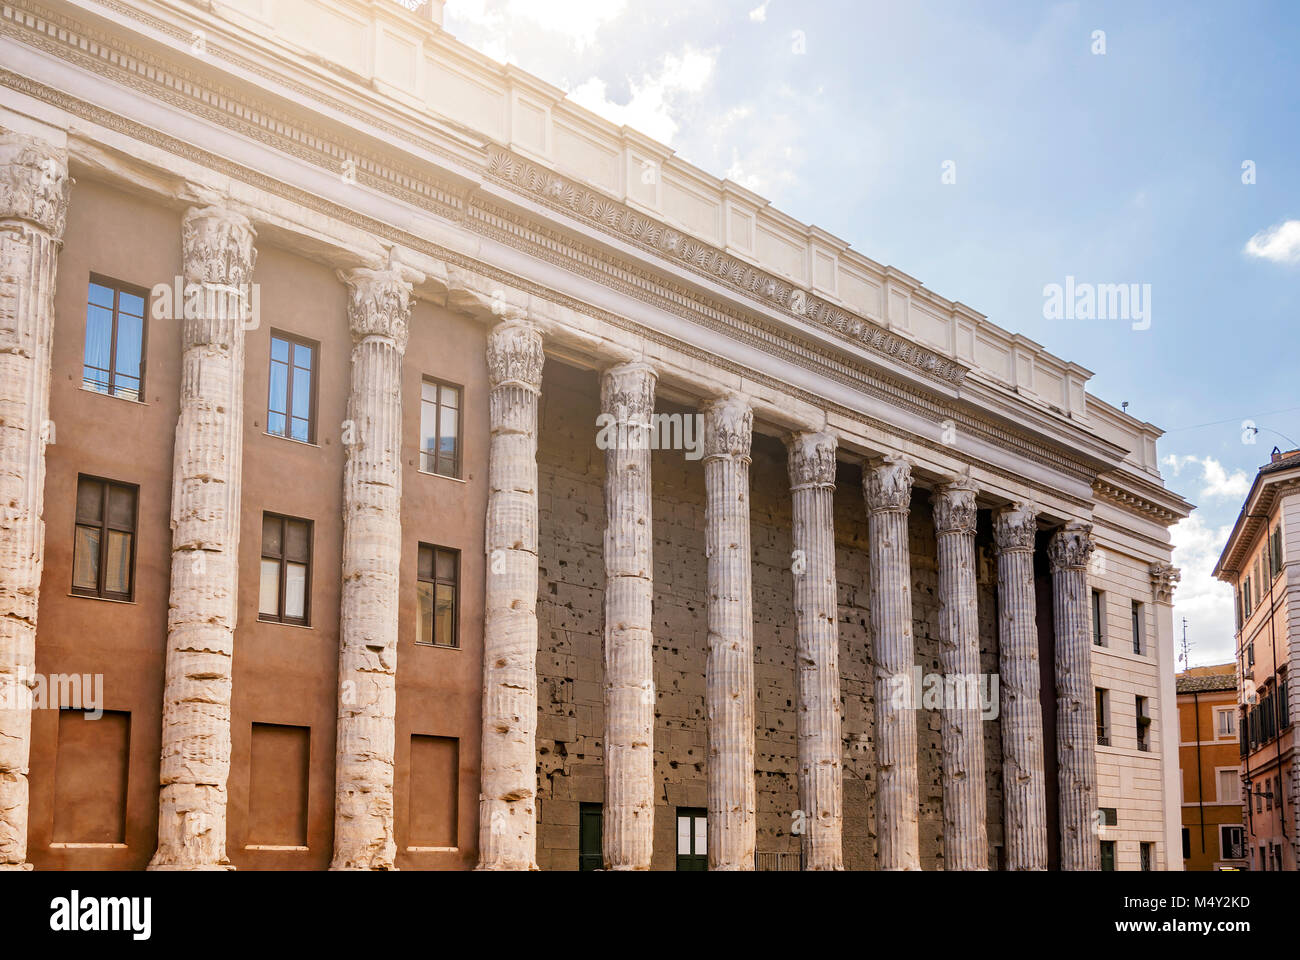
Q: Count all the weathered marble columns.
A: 11